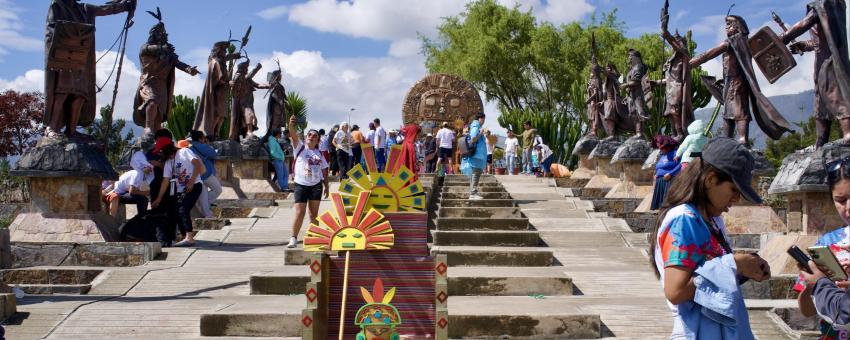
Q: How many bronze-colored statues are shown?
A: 11